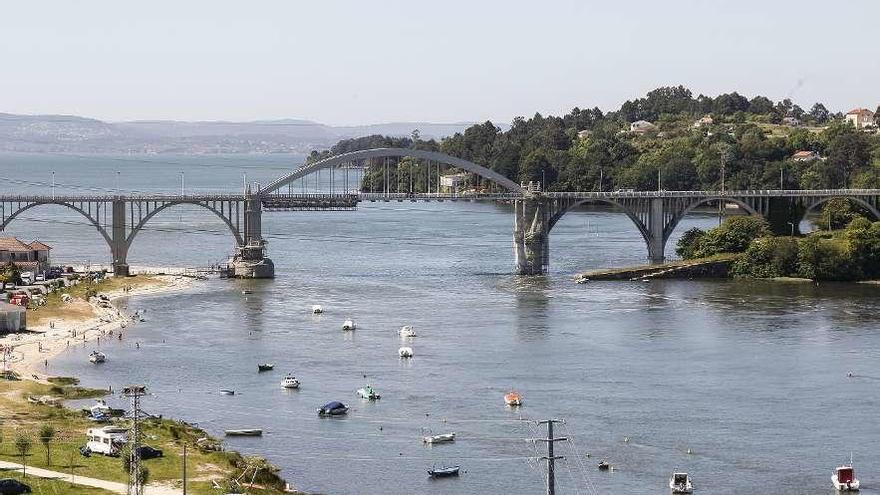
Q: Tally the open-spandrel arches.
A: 5